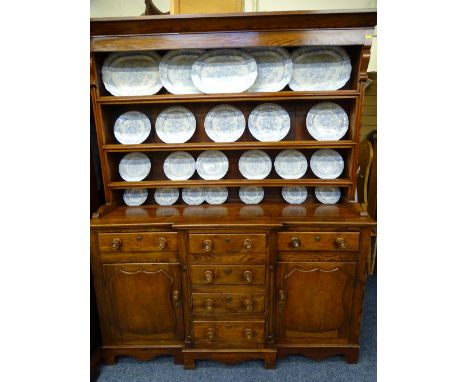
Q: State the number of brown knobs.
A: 14